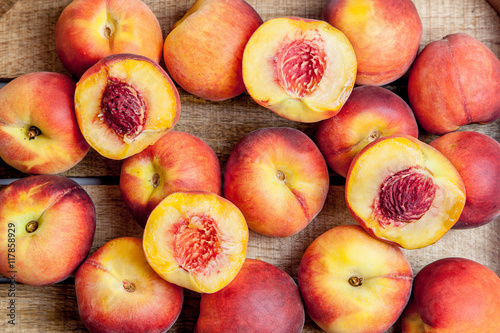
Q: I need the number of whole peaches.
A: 14